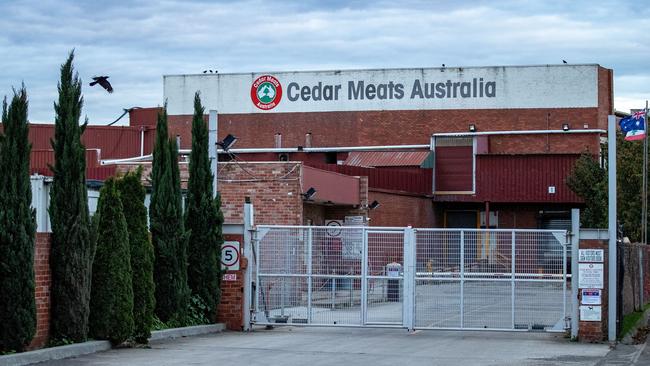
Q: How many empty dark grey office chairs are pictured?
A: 0